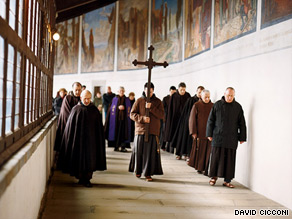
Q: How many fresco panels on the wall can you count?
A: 7